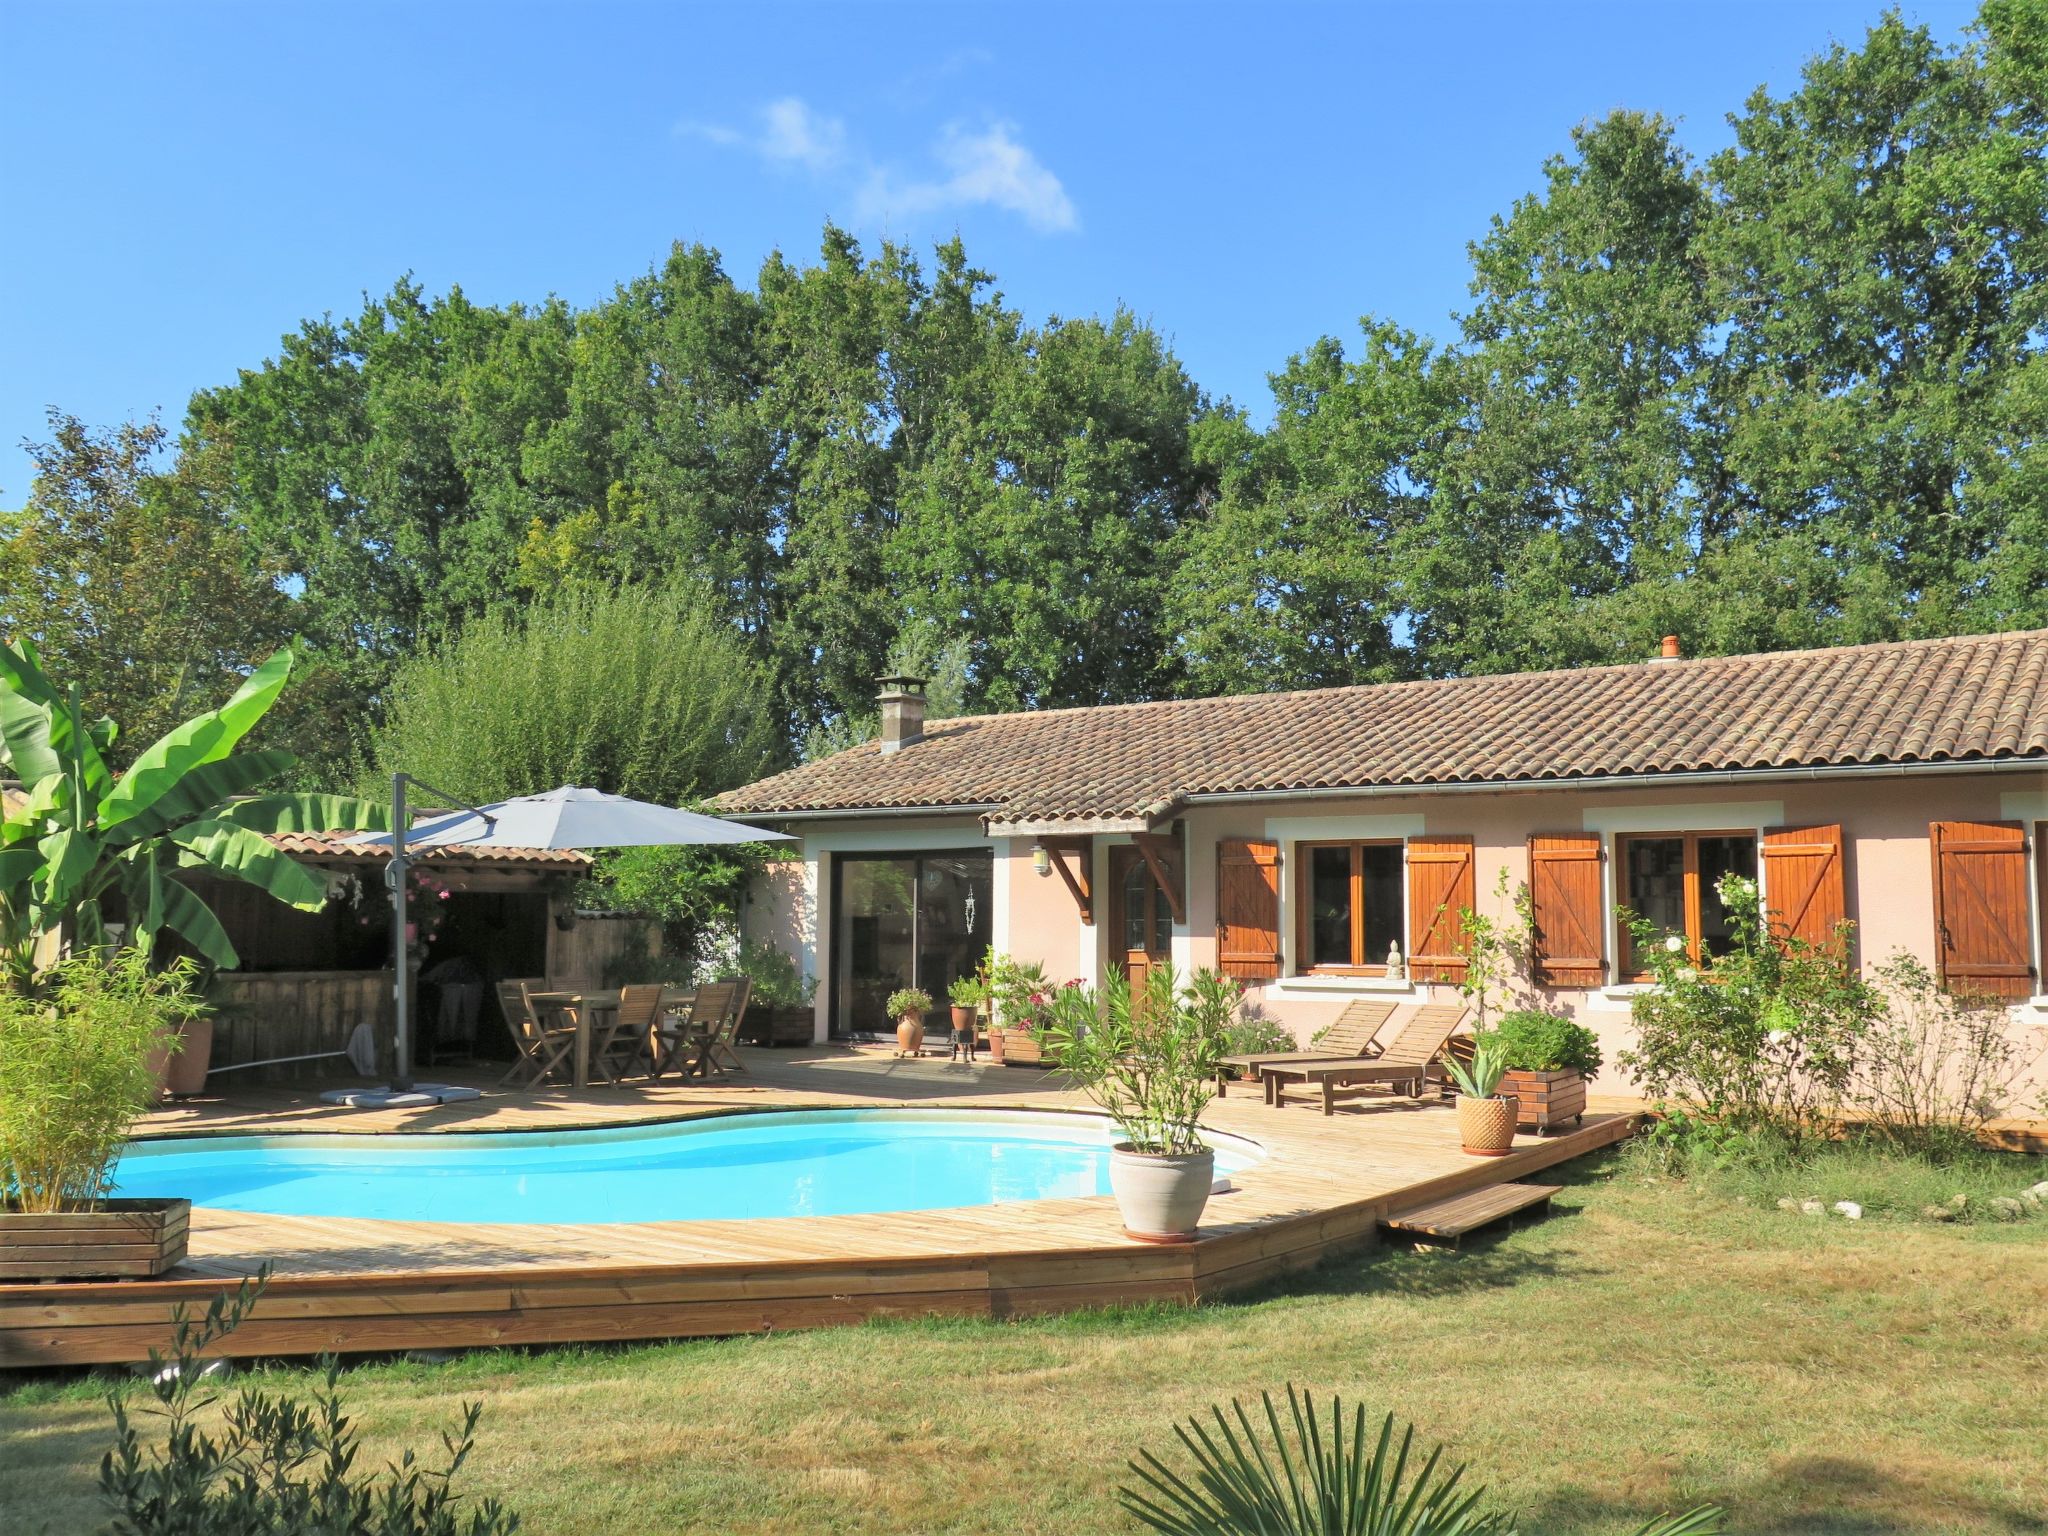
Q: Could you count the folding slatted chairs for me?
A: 6